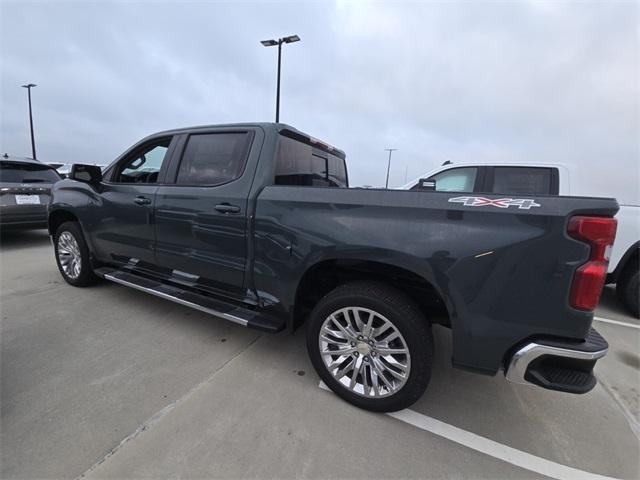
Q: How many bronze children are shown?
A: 0